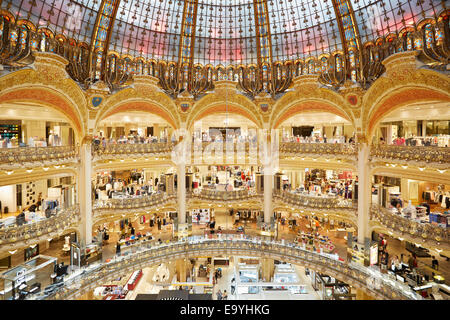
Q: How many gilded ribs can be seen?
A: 4